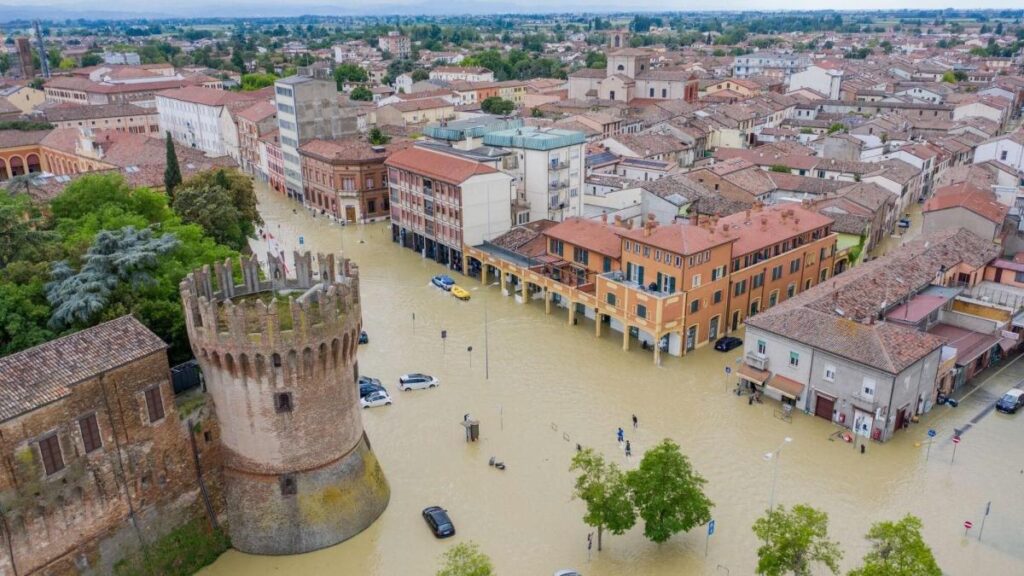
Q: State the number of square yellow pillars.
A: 9